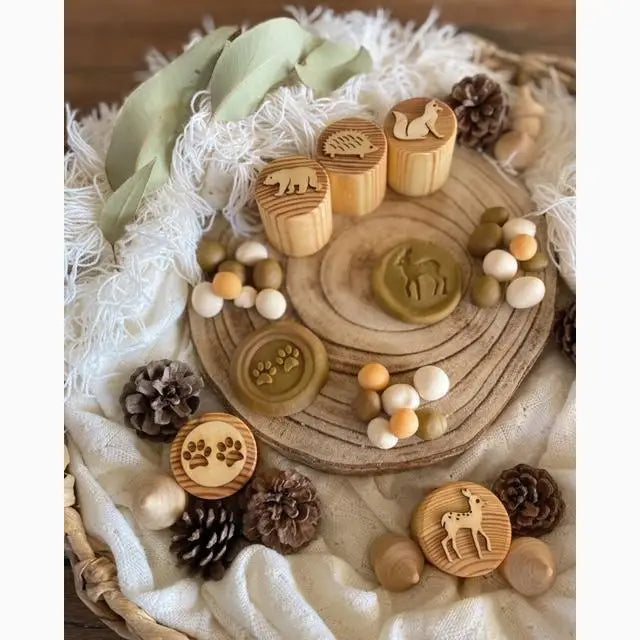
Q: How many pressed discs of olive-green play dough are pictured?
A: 2